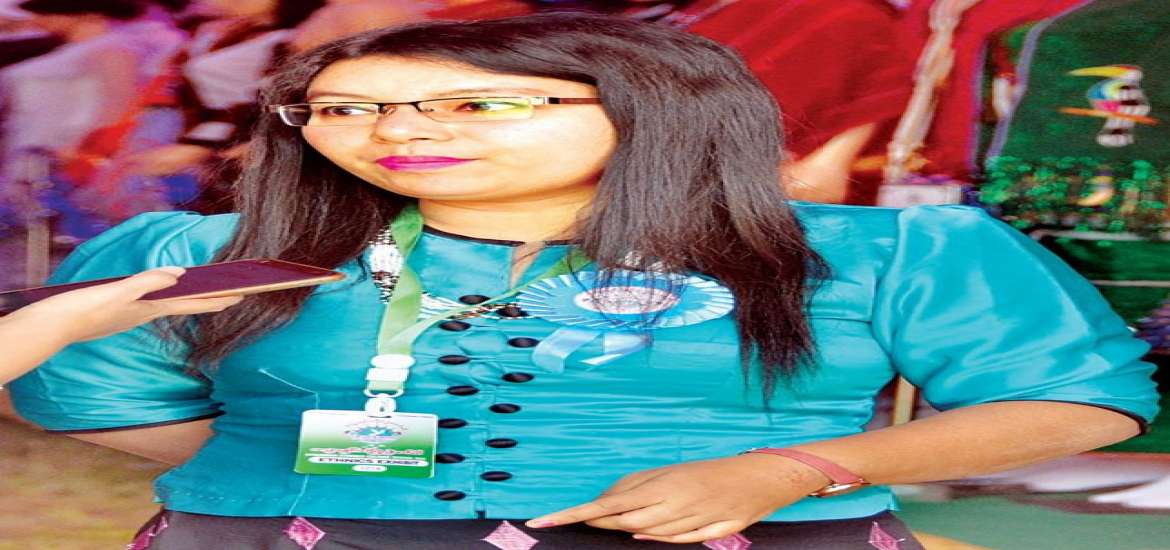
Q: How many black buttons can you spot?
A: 13